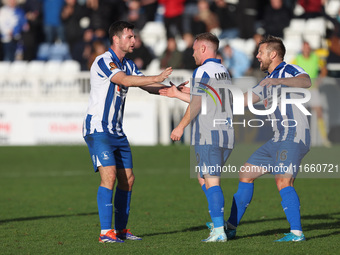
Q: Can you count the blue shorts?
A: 3